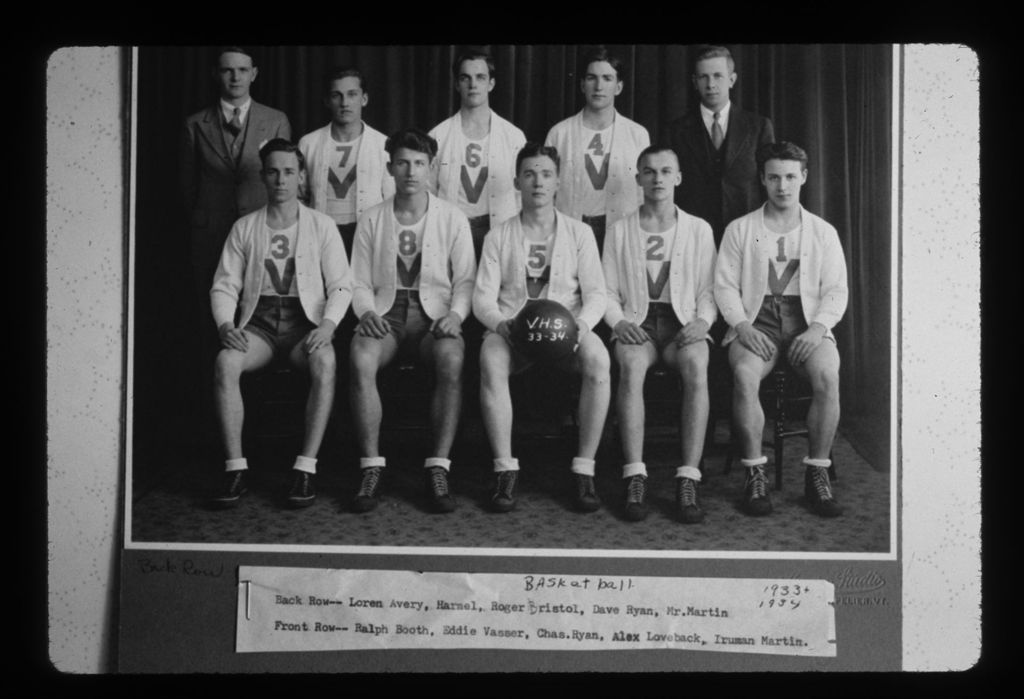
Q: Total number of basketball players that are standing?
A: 3